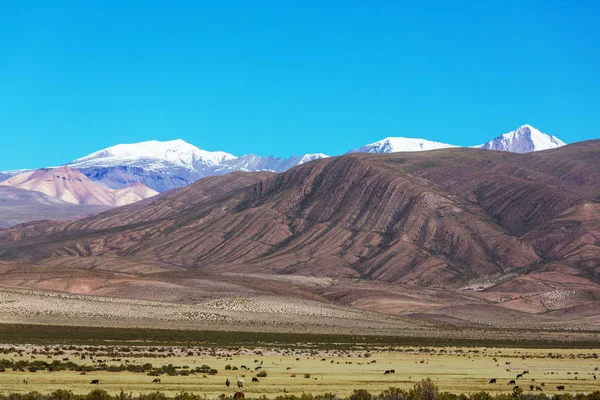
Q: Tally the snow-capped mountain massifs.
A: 3